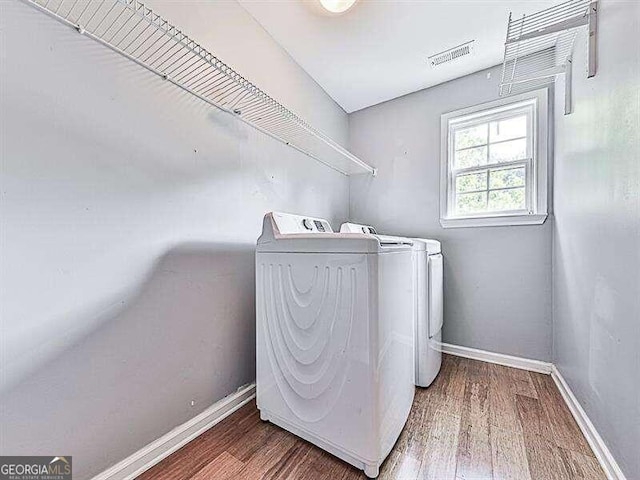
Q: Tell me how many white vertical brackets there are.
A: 2